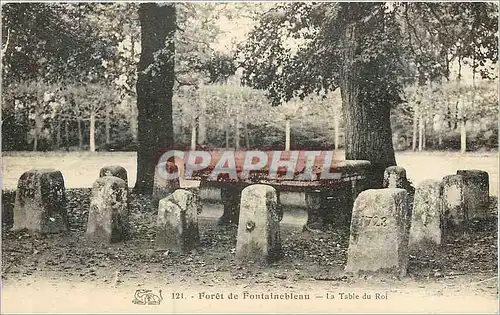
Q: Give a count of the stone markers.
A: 11